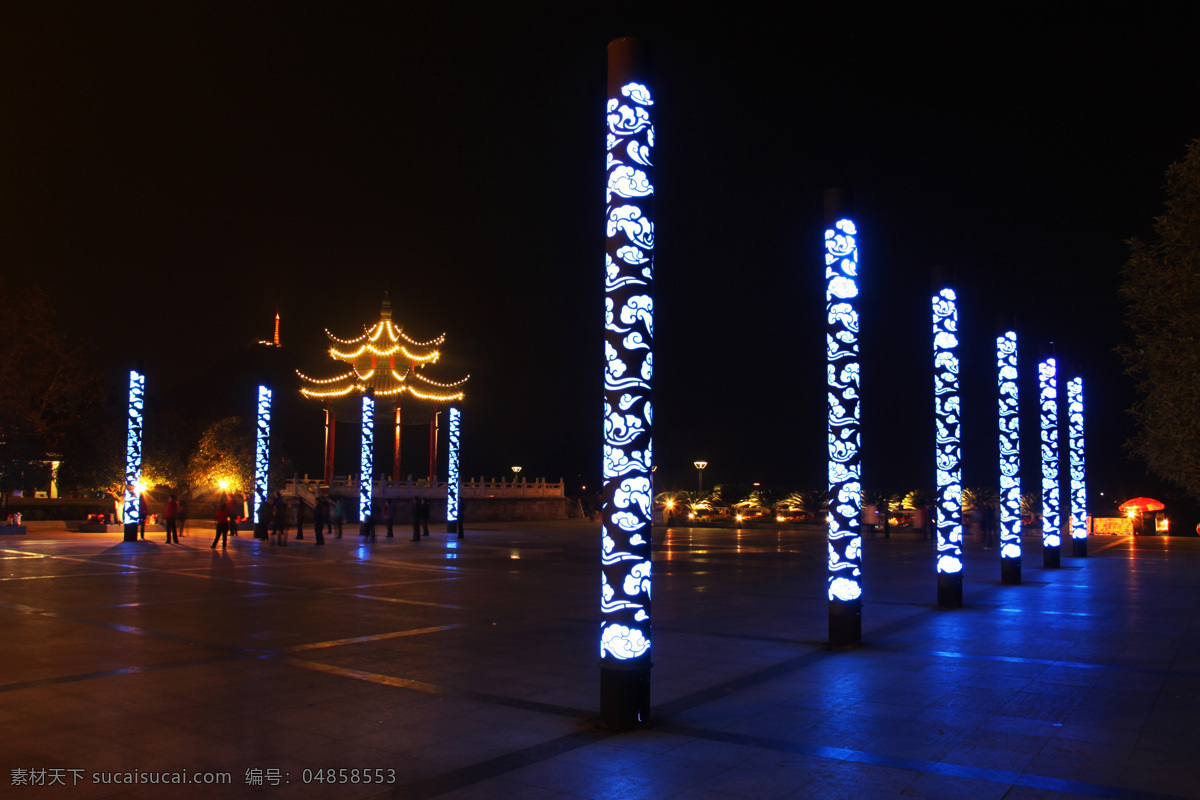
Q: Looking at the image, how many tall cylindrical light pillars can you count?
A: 10